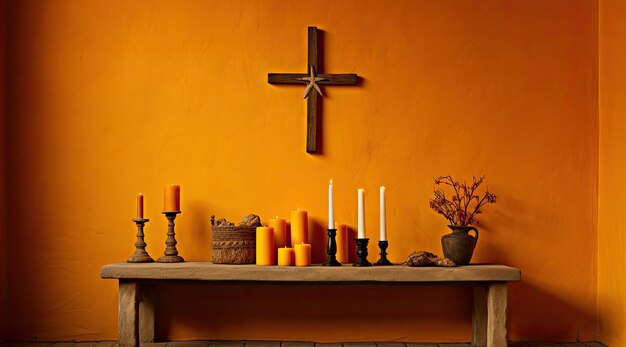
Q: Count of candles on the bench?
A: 11